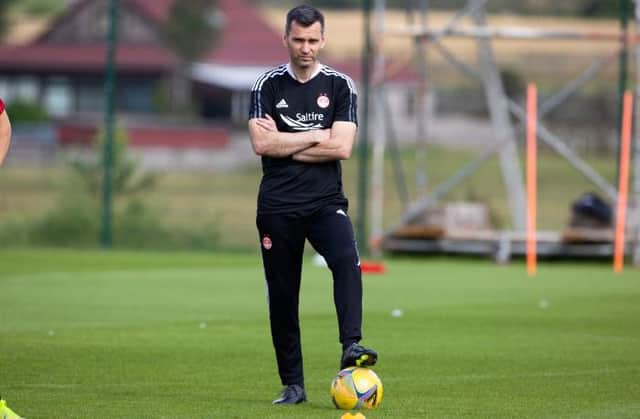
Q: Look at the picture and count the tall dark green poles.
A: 3